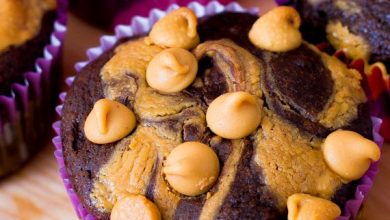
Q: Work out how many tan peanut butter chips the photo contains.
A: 9